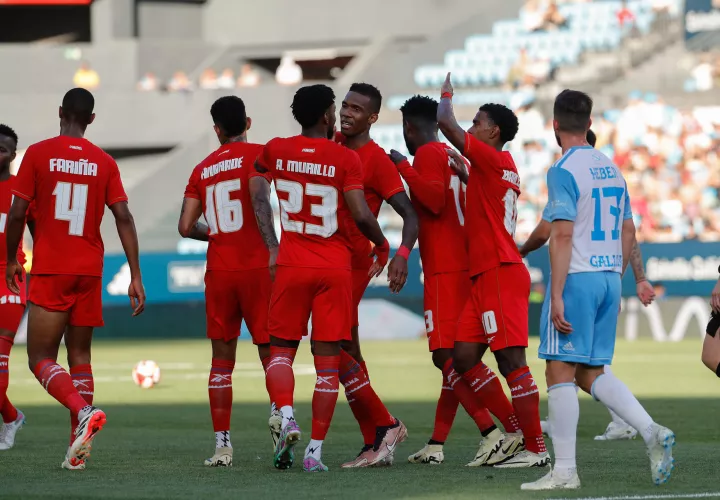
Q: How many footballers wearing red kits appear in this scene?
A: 7